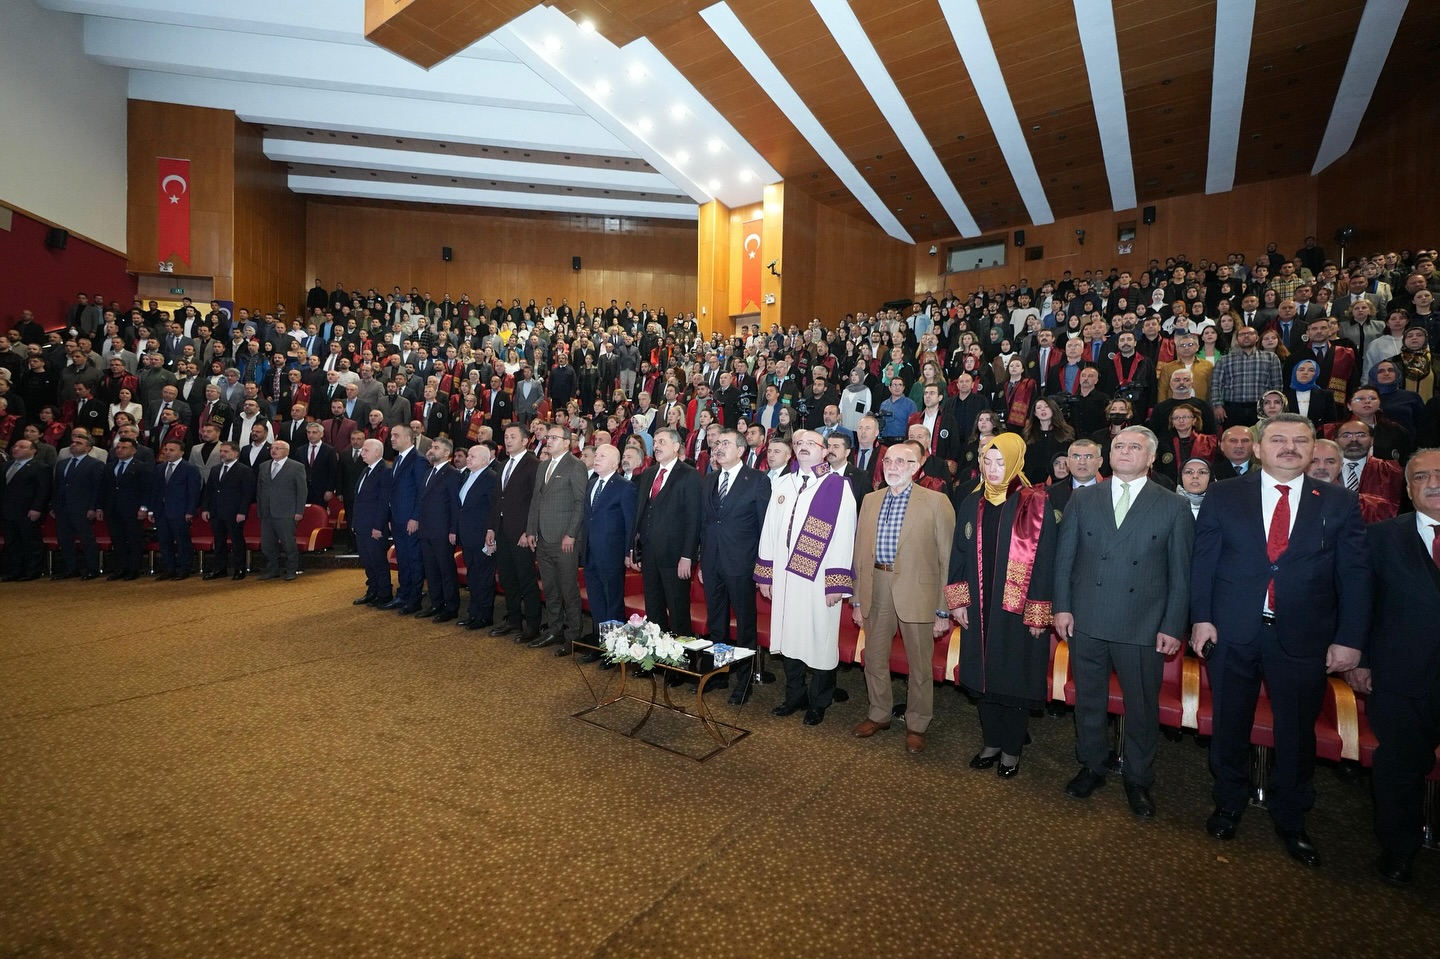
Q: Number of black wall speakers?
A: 5